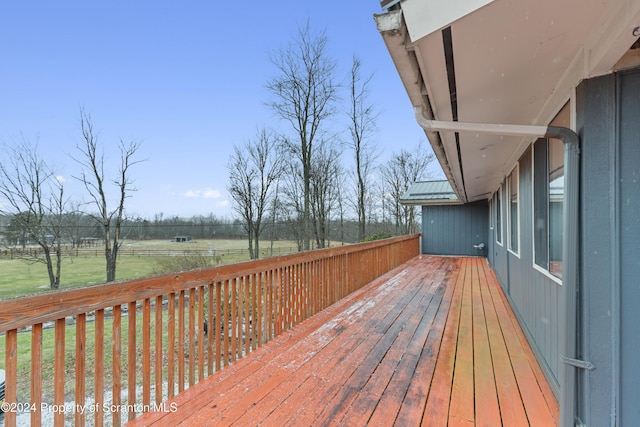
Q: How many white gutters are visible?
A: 1